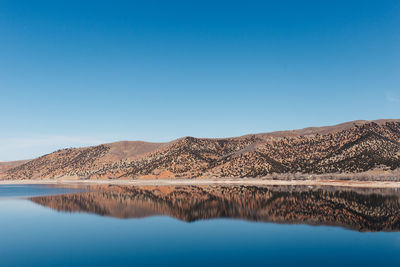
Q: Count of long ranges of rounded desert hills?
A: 1